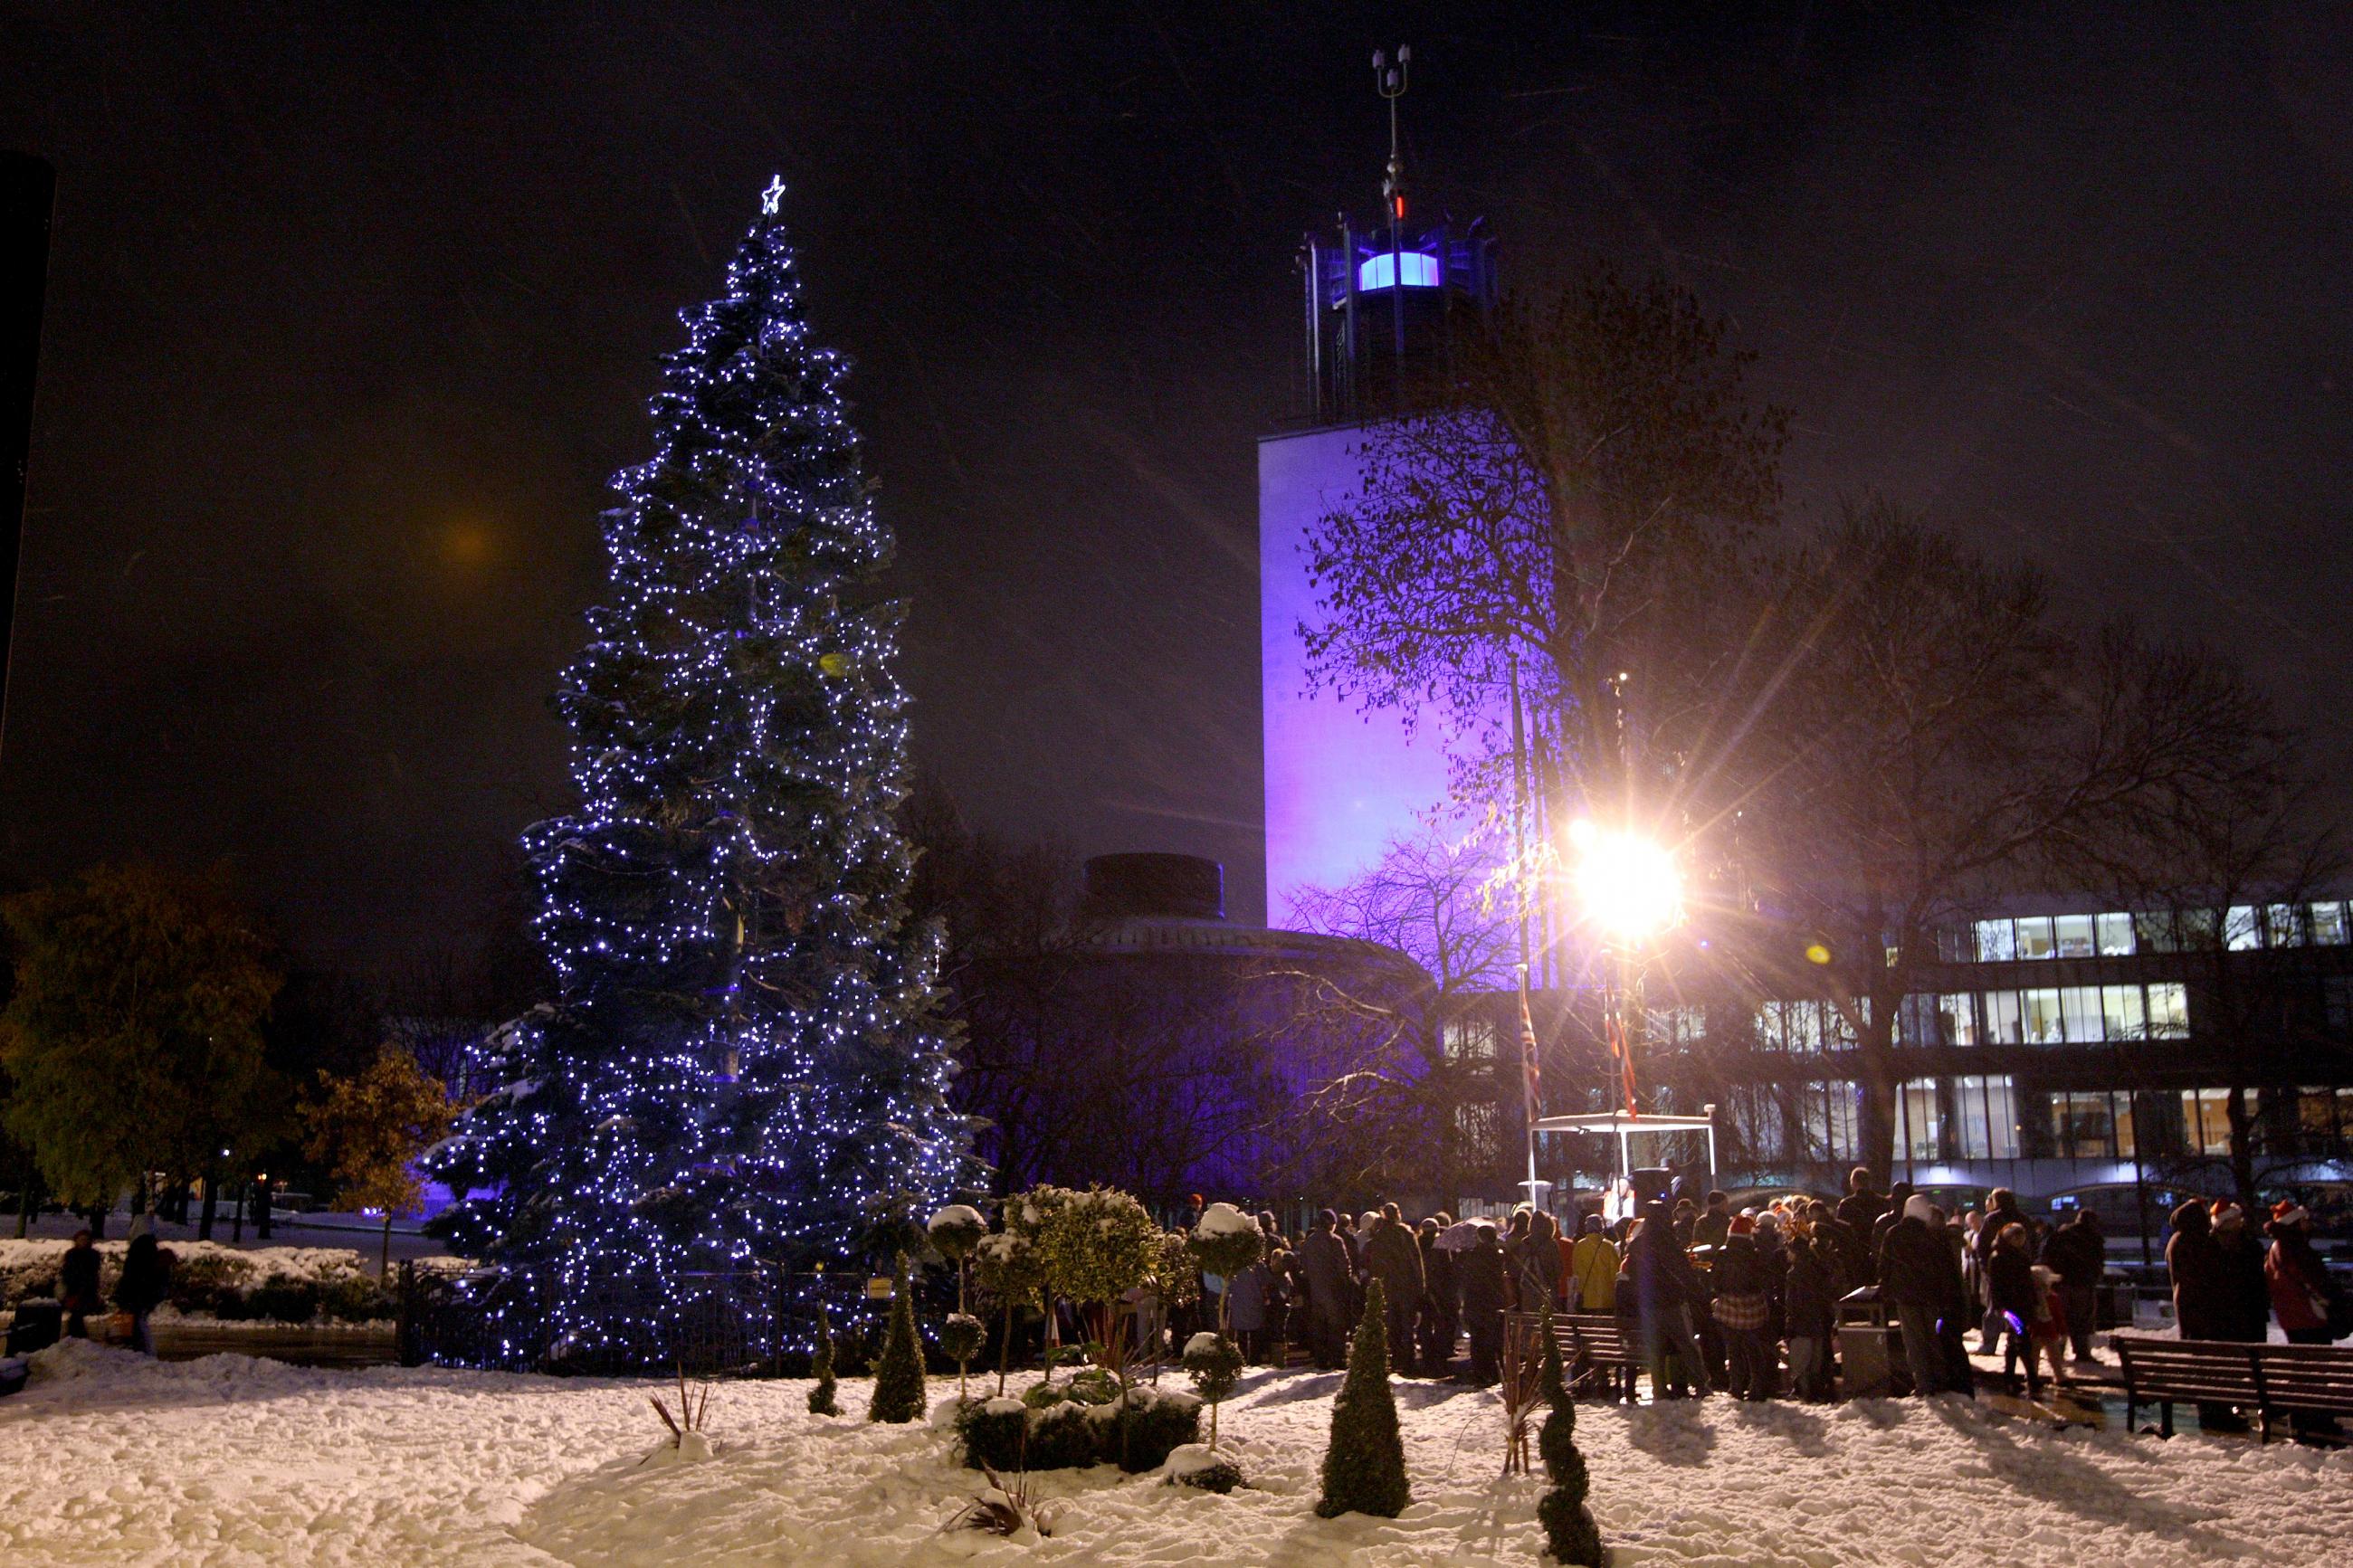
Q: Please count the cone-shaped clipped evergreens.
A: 2